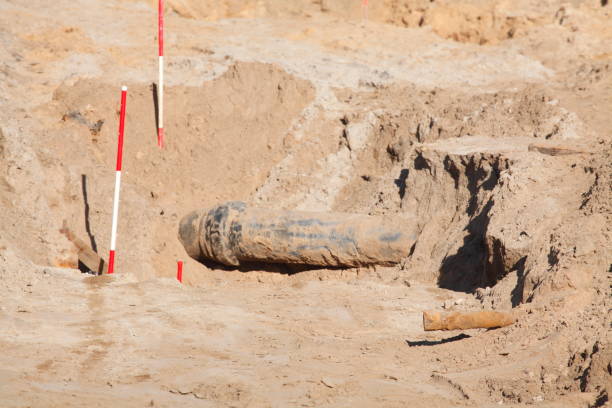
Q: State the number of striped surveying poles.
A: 2